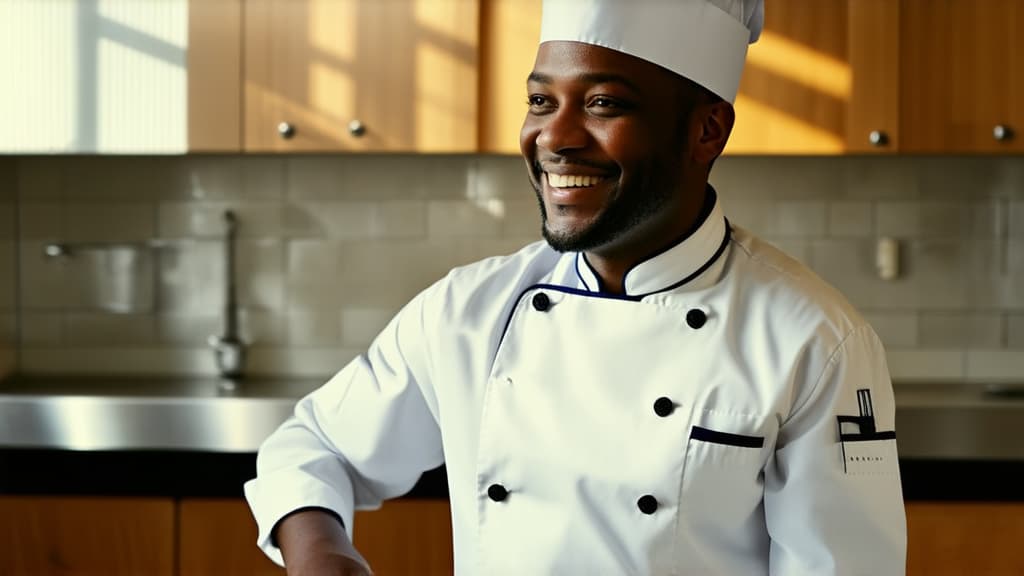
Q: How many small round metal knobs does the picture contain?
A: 4